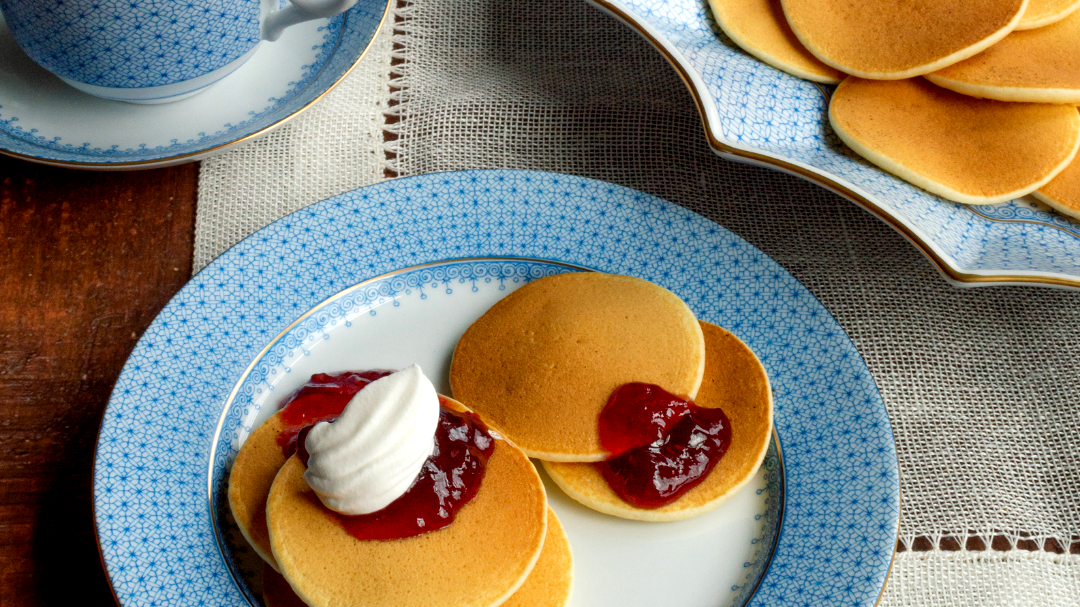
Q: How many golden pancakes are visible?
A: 11